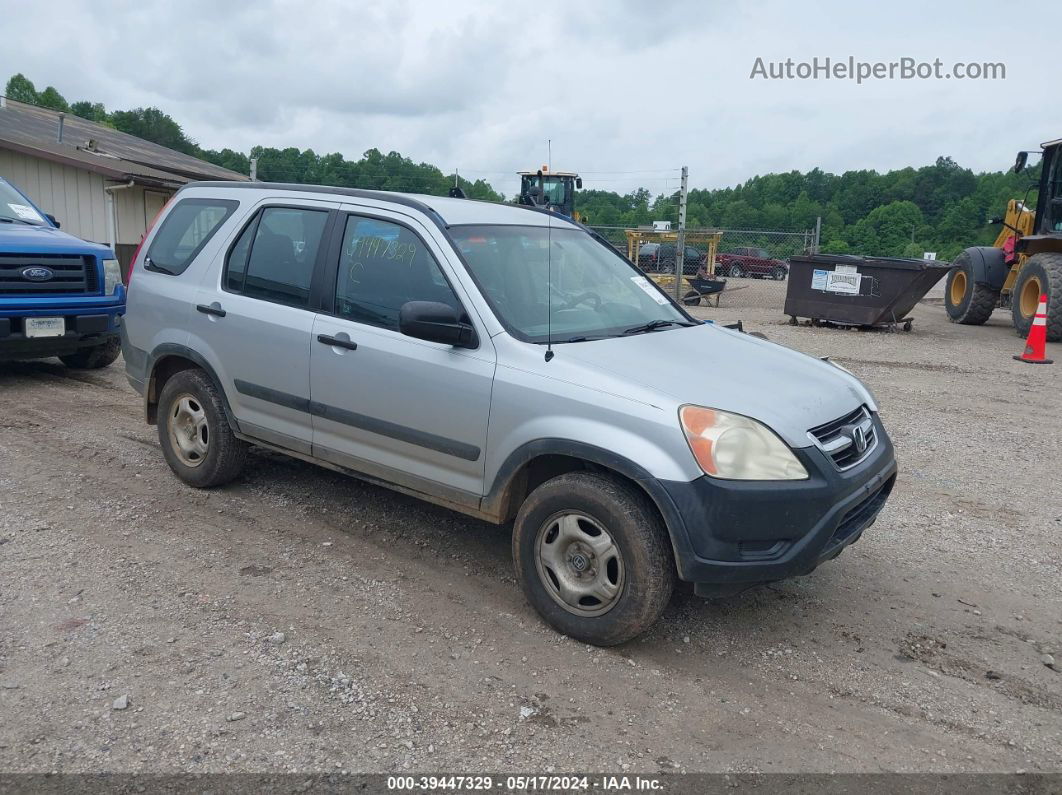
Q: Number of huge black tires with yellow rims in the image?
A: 2